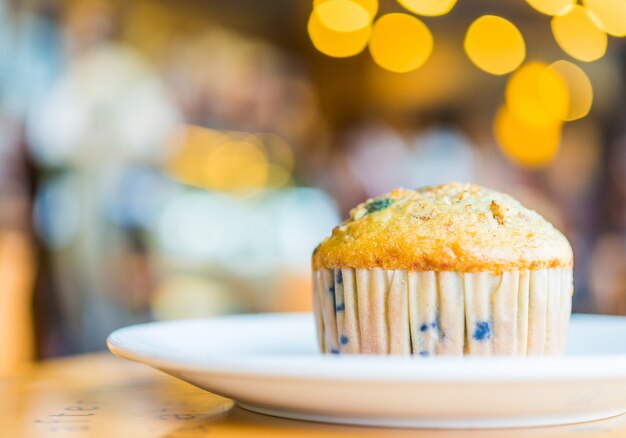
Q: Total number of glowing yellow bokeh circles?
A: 11